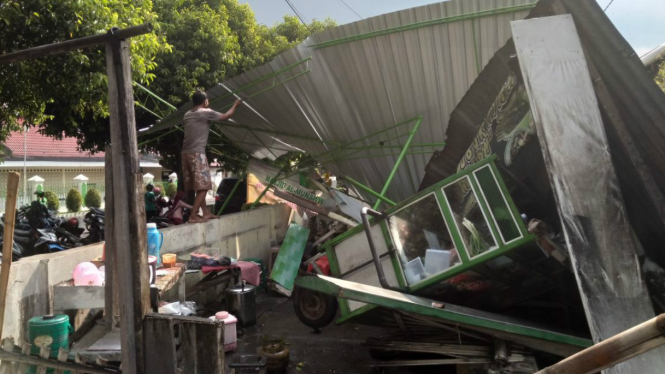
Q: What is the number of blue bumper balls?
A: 0